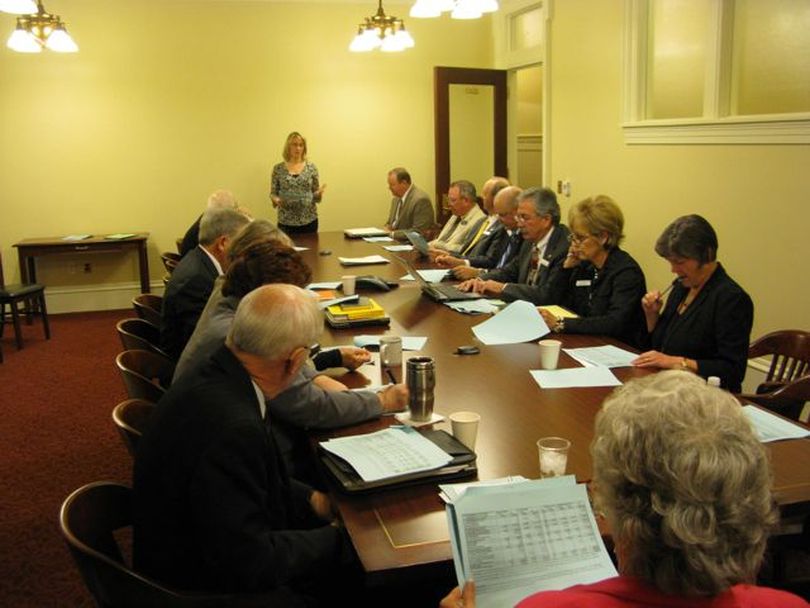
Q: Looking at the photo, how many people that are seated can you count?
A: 13